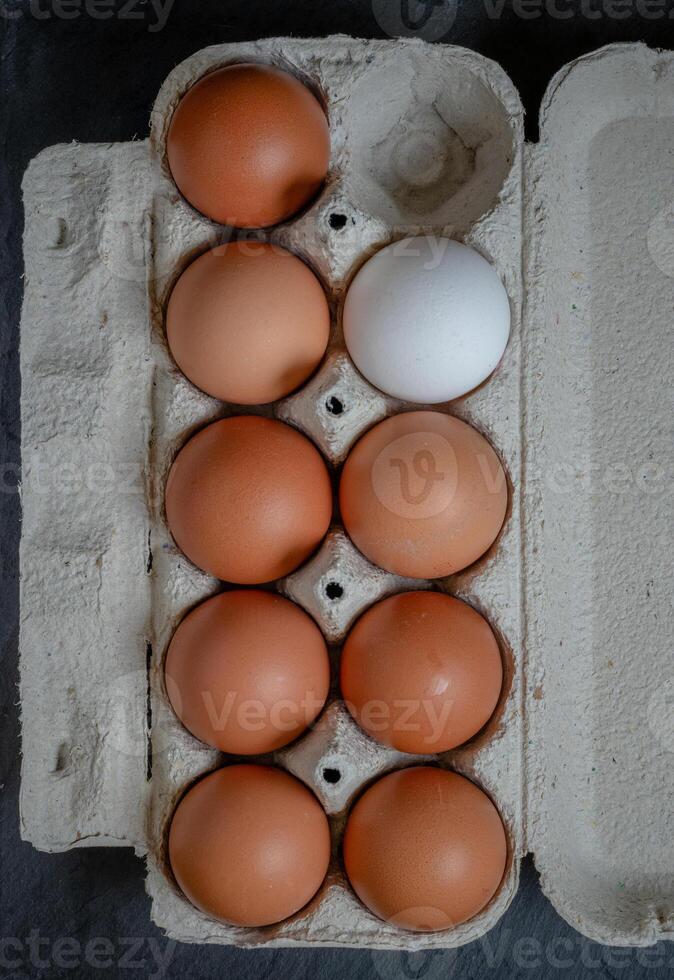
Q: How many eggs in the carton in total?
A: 9